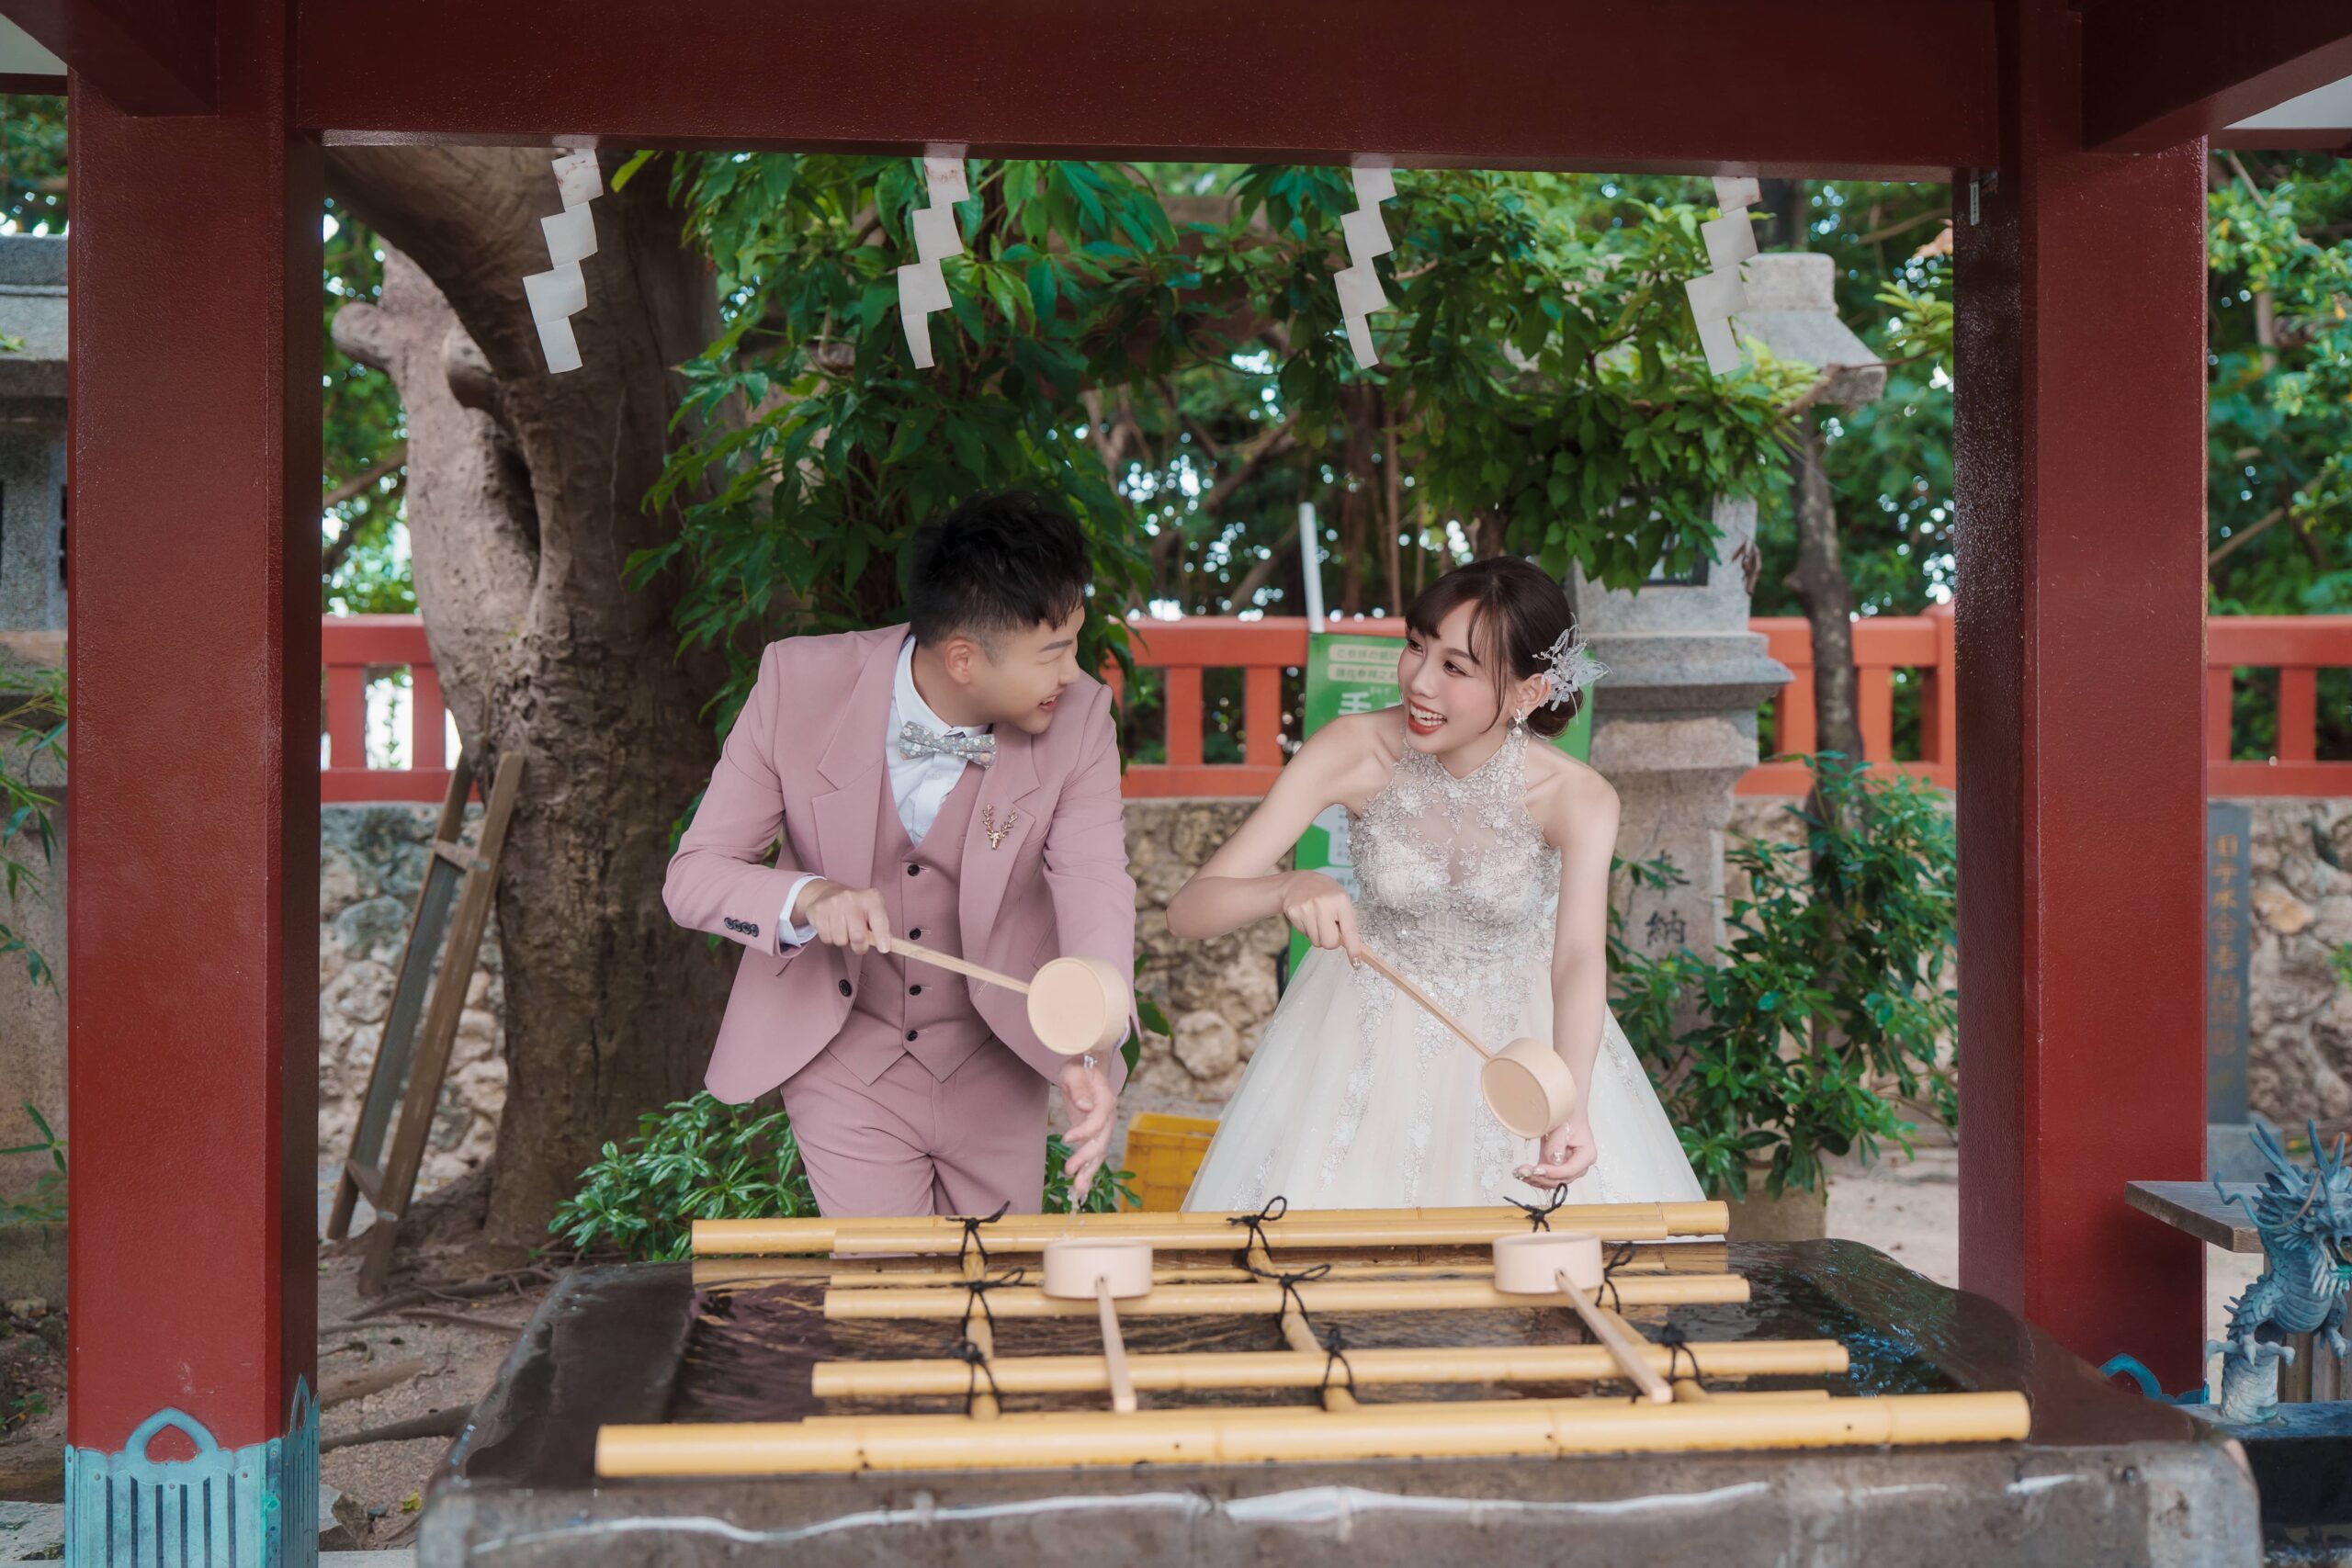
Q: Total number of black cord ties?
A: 9